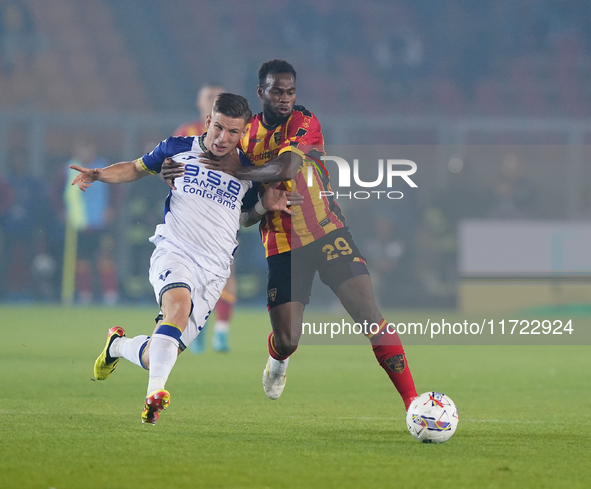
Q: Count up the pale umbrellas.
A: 0